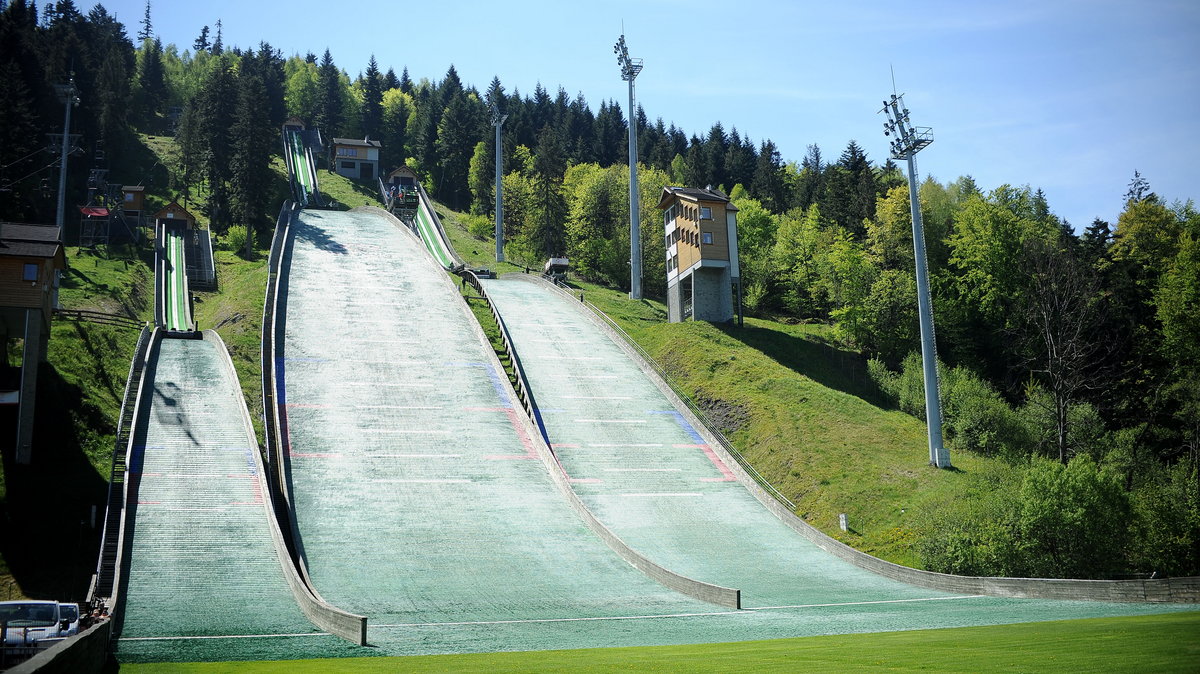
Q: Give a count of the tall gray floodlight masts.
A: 4